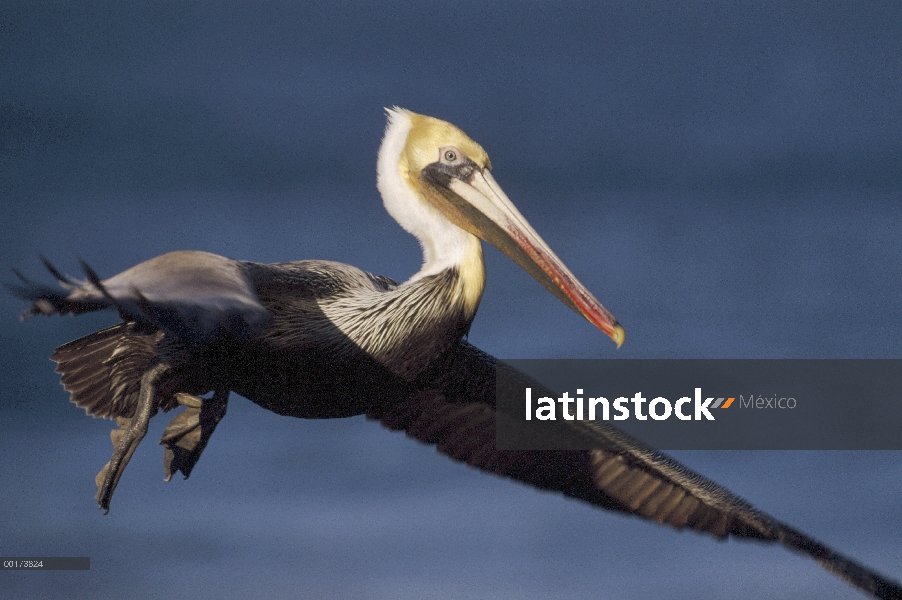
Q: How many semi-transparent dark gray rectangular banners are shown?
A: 2